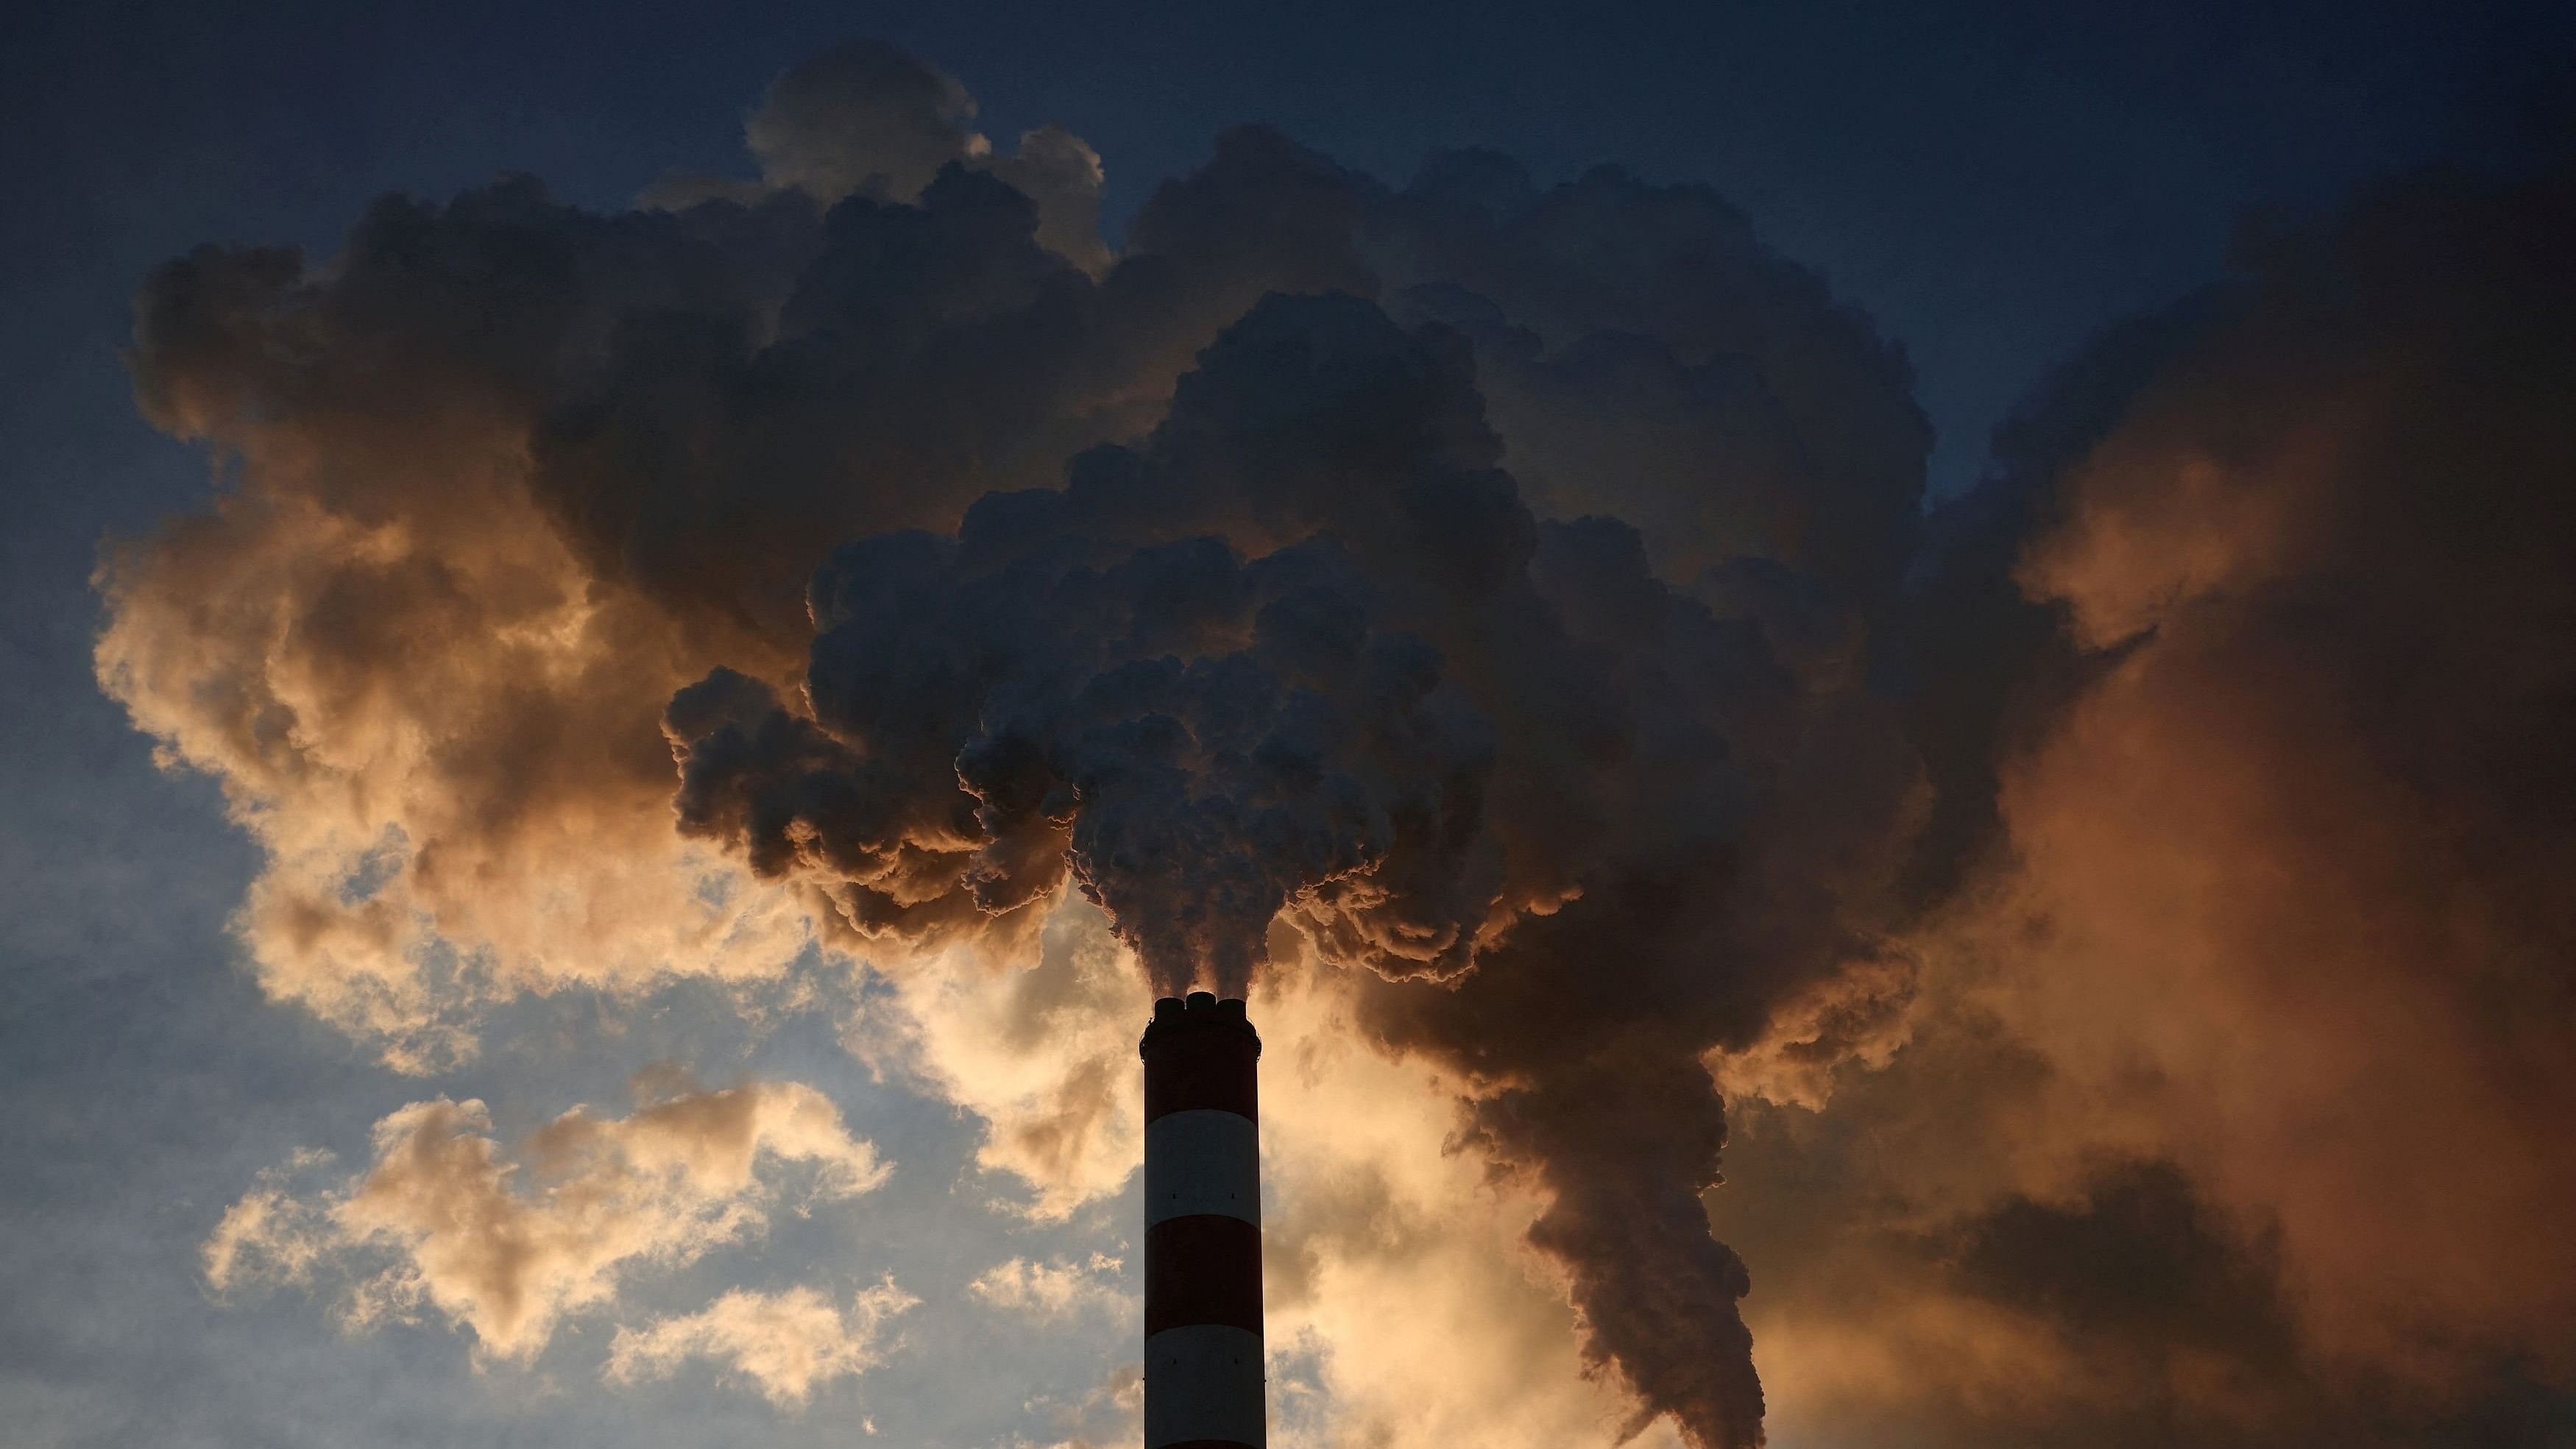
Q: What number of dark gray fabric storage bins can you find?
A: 0